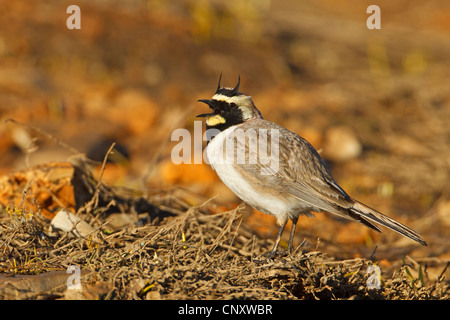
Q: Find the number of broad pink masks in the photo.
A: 0